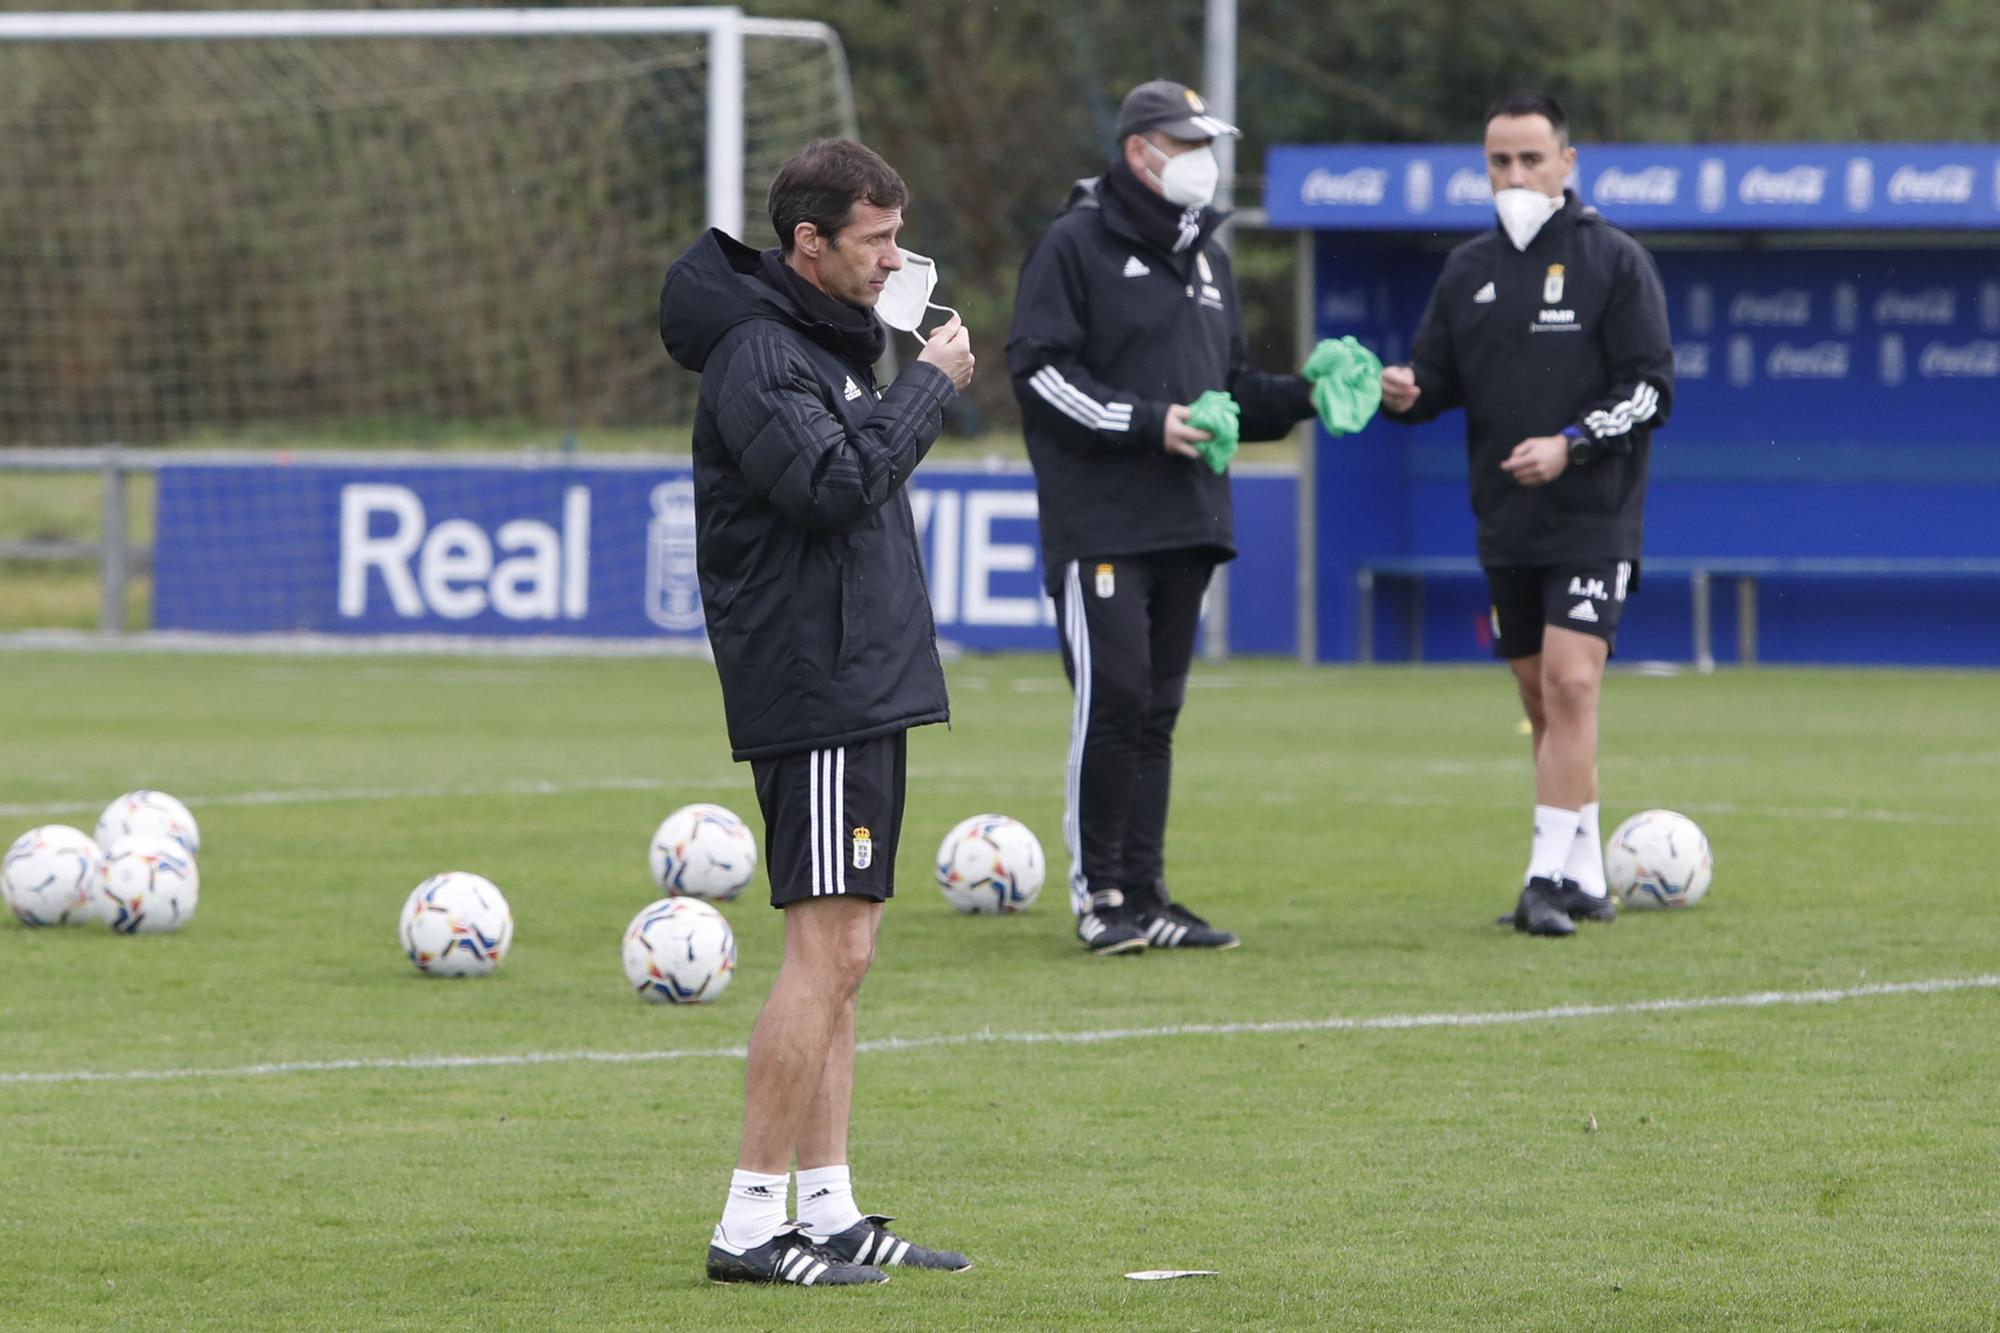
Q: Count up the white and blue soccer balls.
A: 8